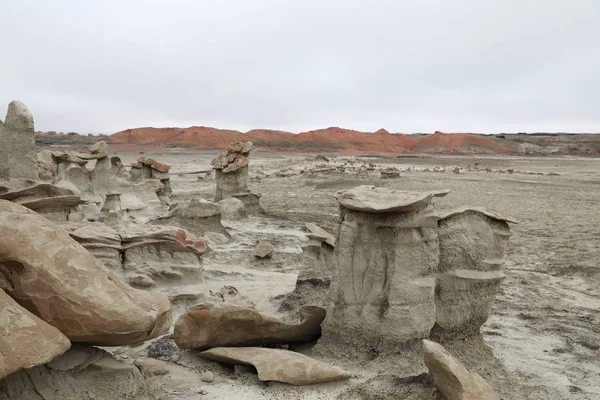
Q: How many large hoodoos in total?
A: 2